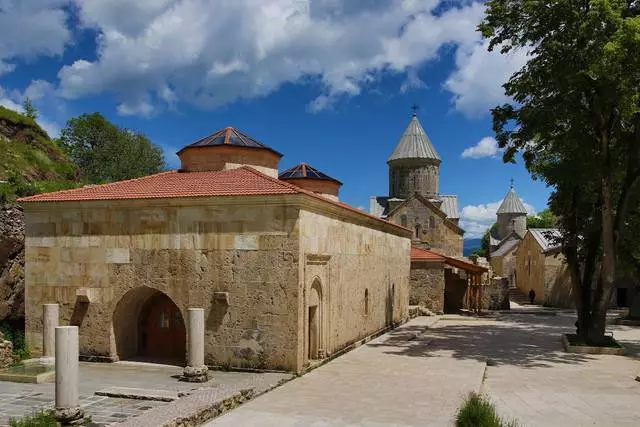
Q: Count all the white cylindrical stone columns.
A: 3